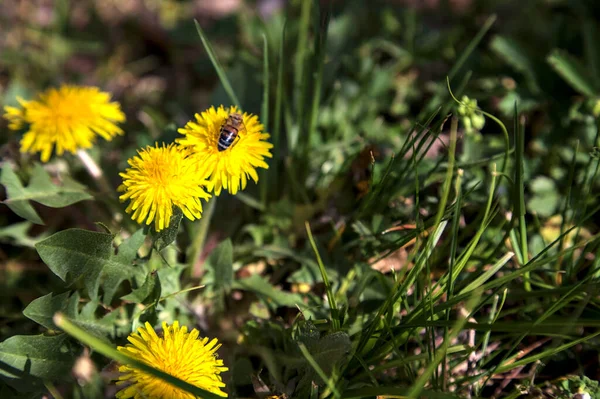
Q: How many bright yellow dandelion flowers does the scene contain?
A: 4